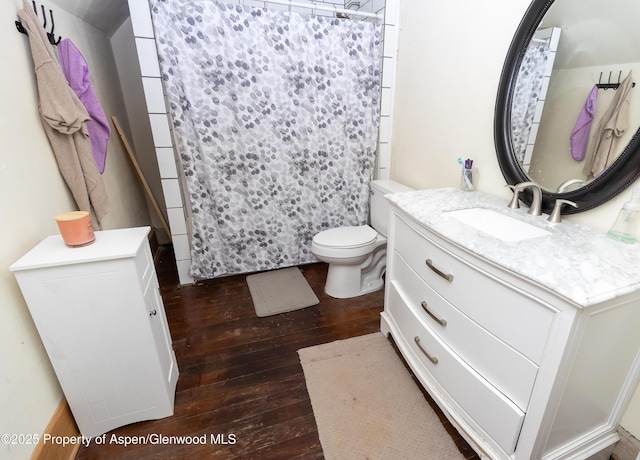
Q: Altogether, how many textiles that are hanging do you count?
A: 3